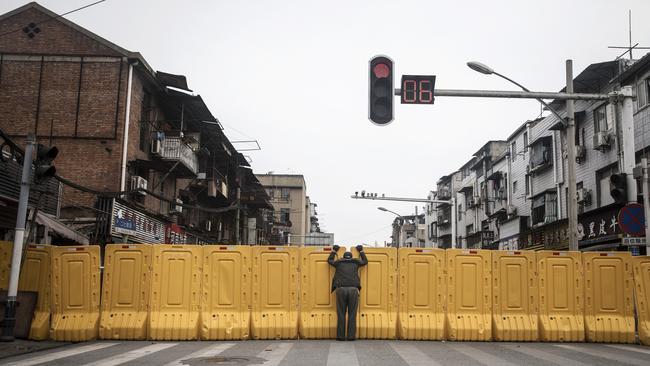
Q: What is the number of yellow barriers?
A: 15